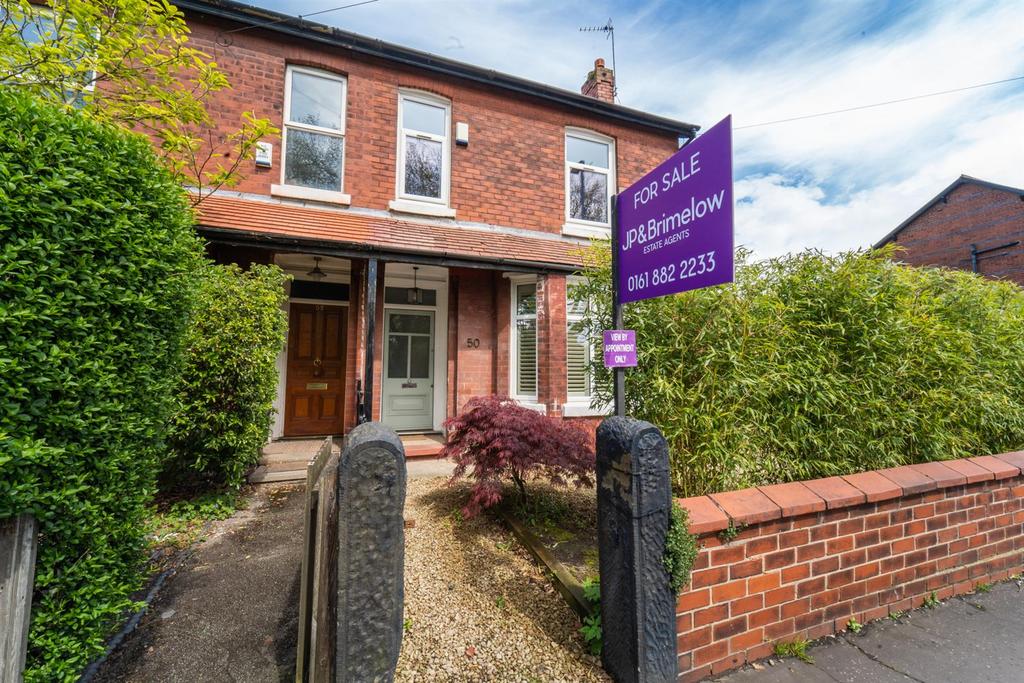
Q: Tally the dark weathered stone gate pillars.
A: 2